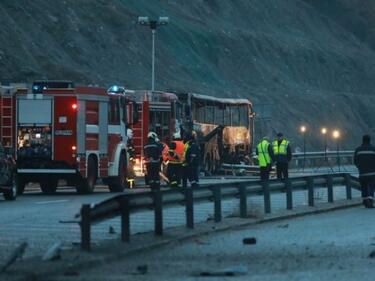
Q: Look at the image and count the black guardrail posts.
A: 11